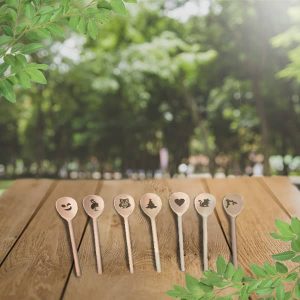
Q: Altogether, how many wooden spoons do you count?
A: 7